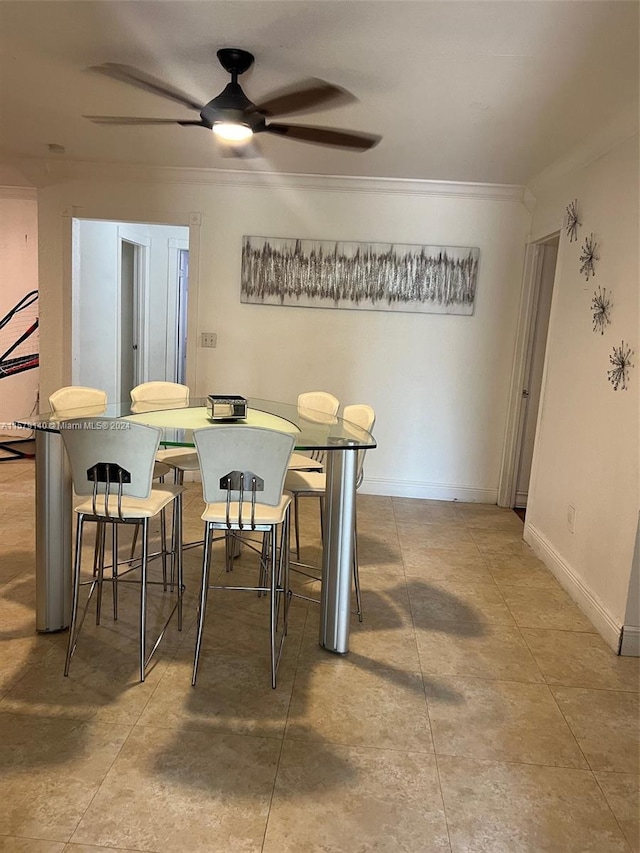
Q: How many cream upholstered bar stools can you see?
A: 6